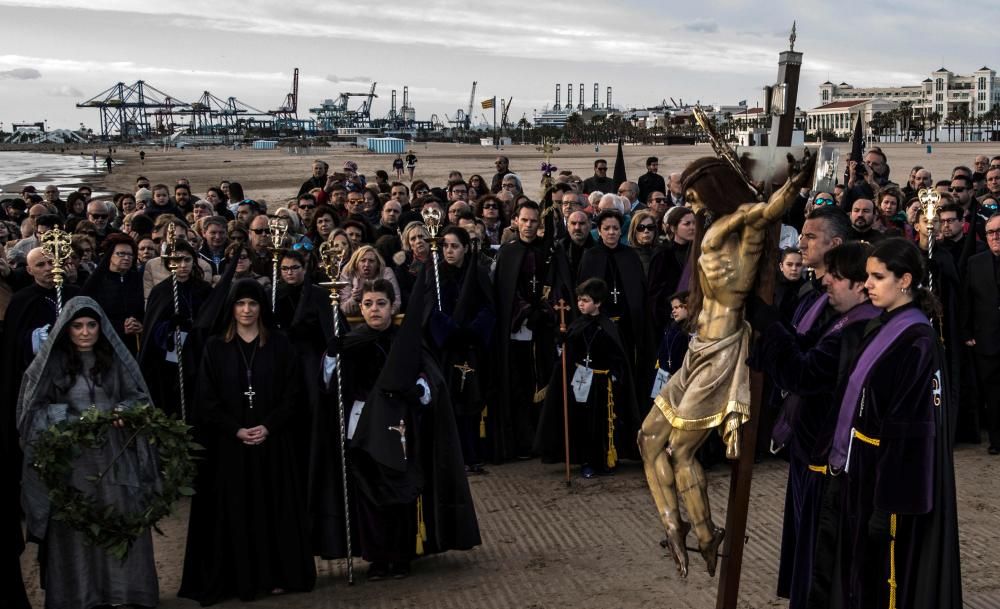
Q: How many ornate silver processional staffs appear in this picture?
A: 6